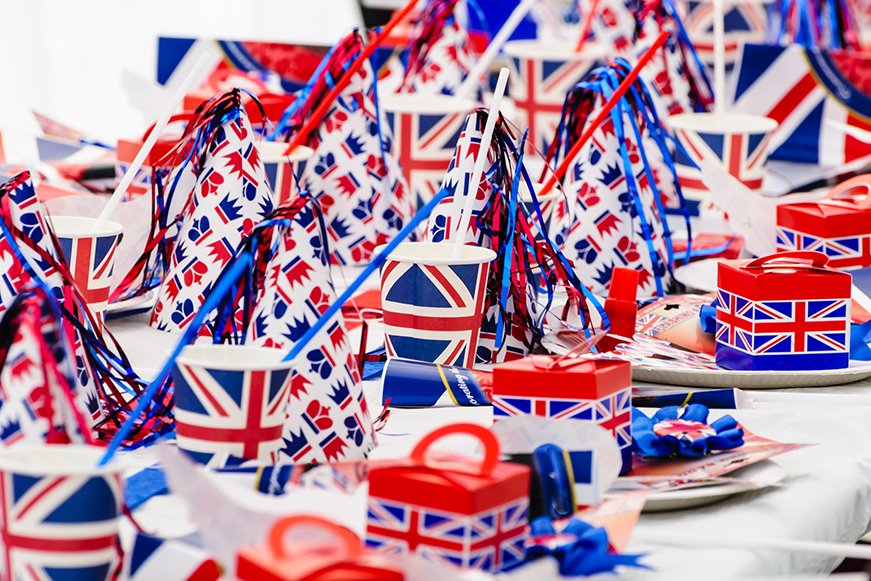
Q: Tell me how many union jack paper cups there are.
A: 10